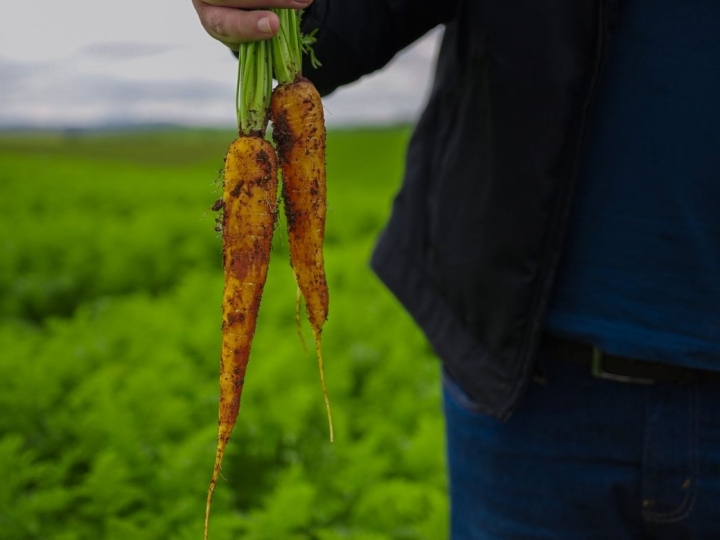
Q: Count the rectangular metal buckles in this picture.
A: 1